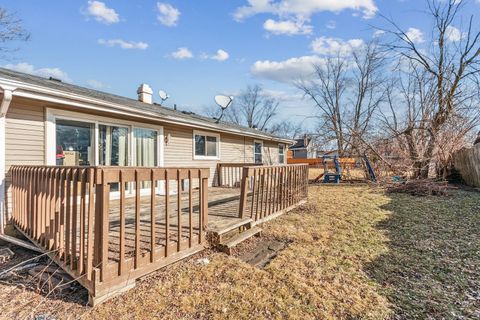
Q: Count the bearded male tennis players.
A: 0